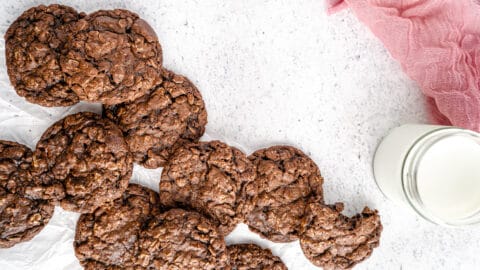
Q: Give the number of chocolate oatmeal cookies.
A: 11